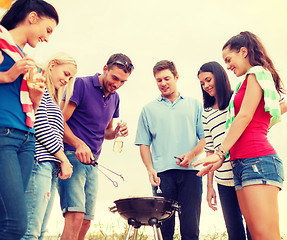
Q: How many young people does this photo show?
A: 6